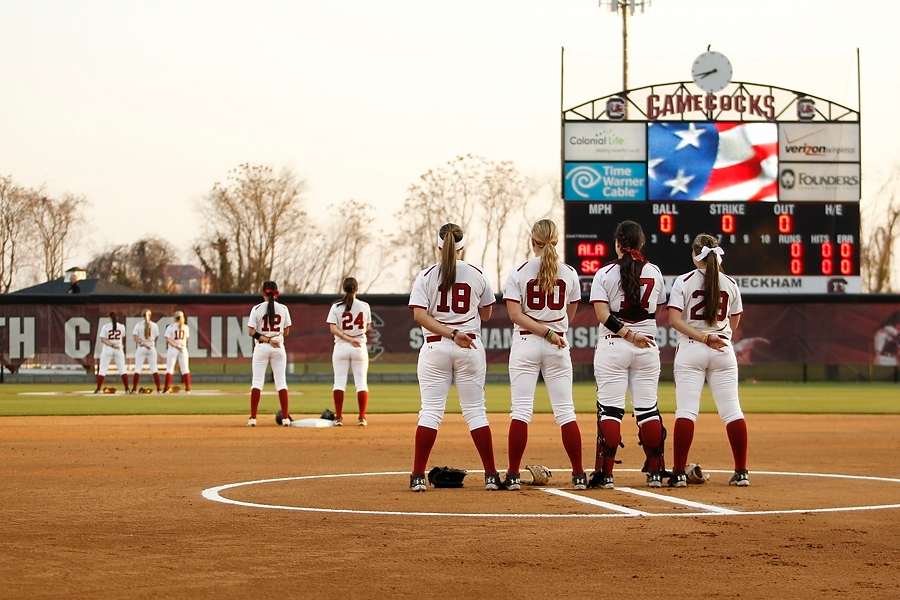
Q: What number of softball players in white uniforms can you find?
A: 9